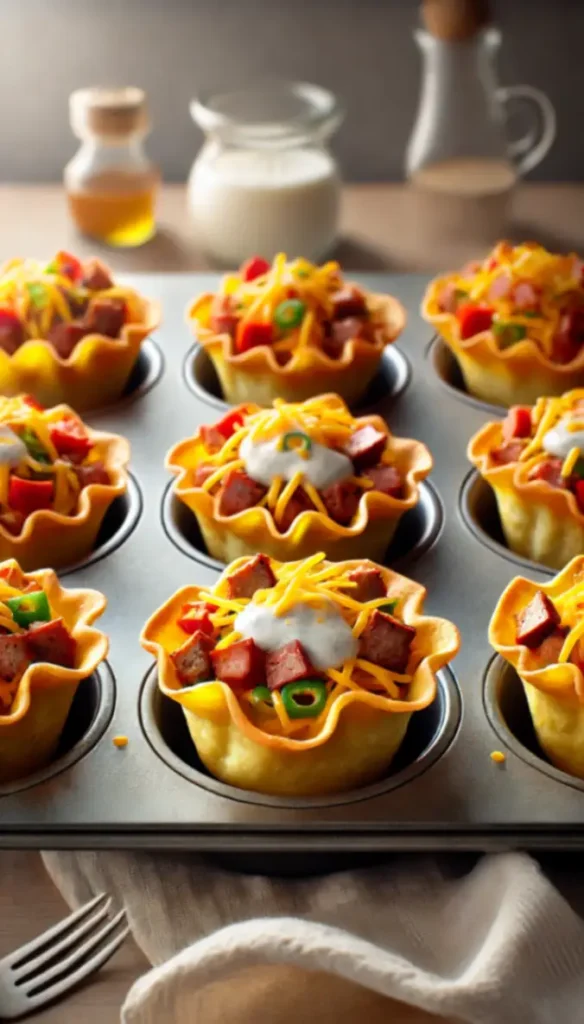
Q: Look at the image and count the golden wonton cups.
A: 9